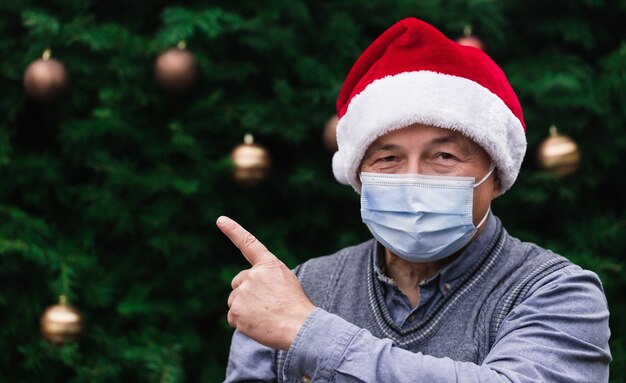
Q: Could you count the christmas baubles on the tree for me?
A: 7